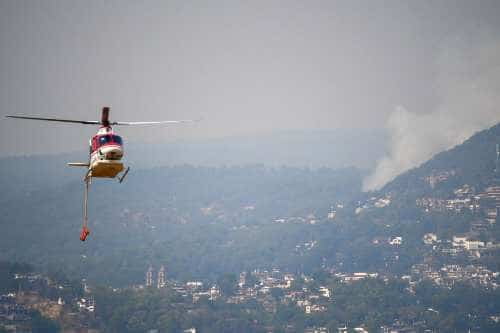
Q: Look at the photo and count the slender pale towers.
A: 2